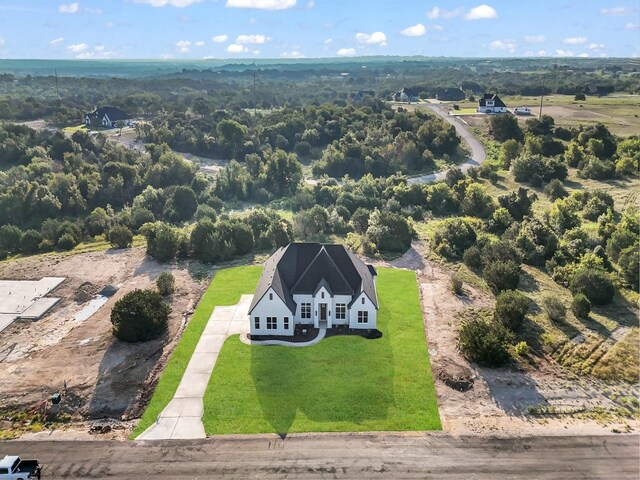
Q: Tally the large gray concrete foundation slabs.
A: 1